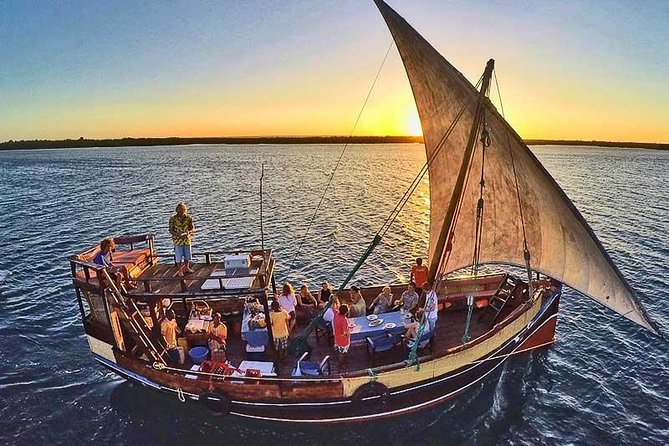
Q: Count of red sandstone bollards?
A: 0